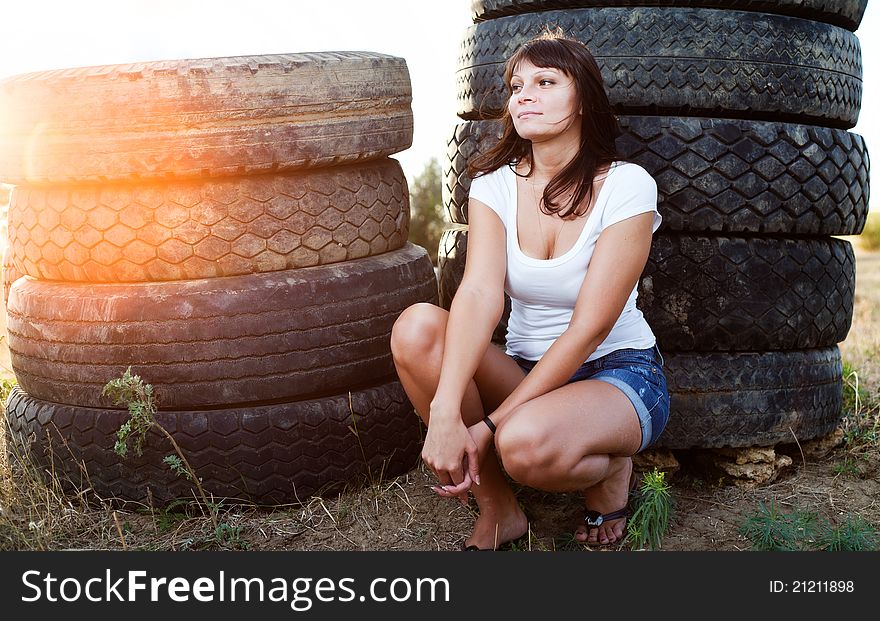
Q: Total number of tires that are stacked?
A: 9